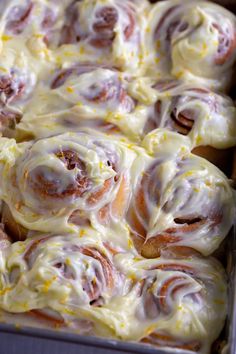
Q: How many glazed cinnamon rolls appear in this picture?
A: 10